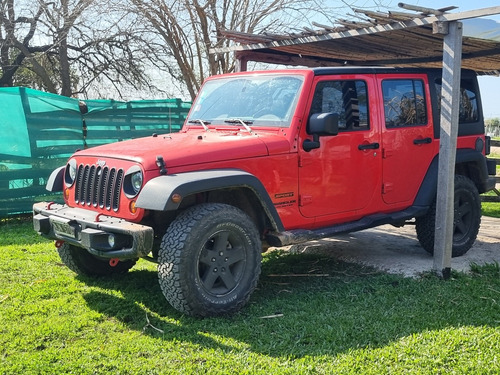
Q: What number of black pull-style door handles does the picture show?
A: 2